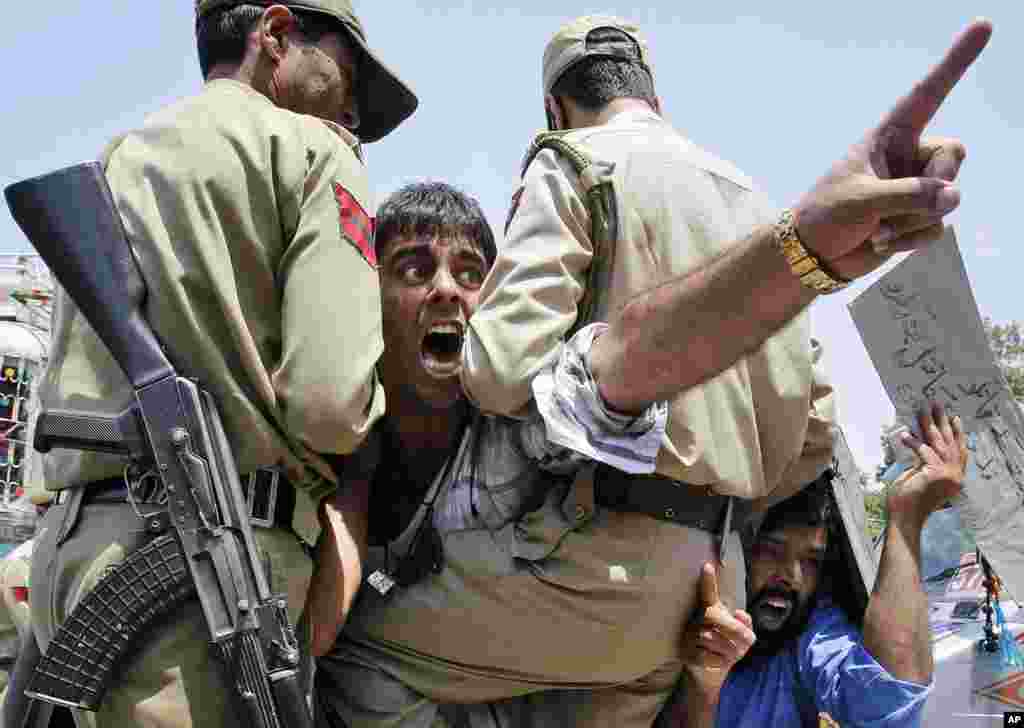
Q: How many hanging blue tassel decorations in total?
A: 1